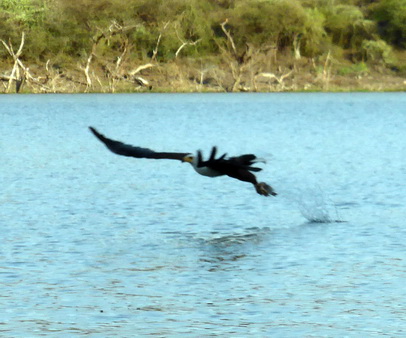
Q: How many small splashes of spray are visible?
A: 1